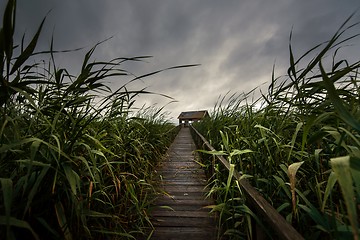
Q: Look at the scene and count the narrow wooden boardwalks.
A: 1